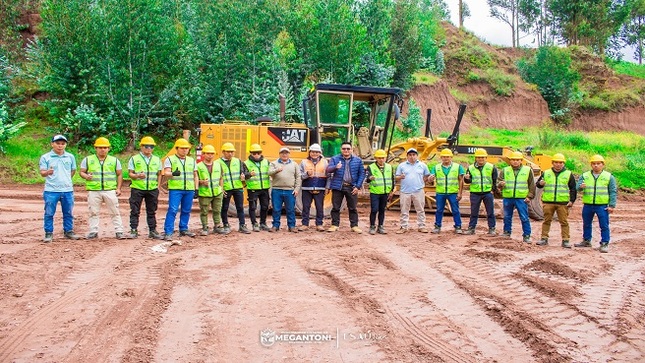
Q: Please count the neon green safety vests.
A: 12